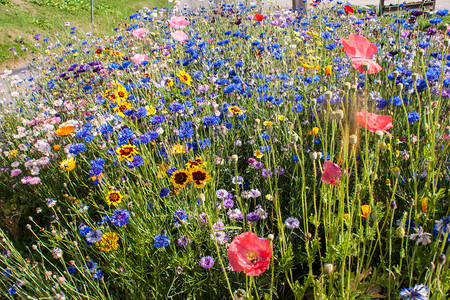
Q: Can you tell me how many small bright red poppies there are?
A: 2